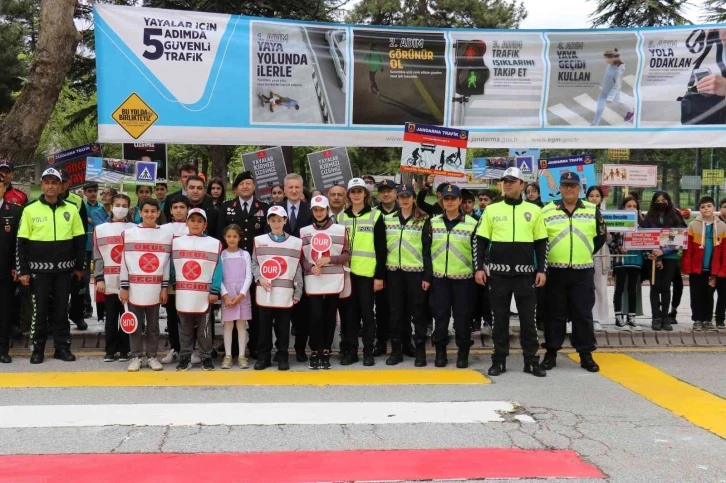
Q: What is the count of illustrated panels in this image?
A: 5